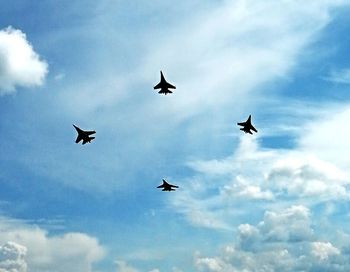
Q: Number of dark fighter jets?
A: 4